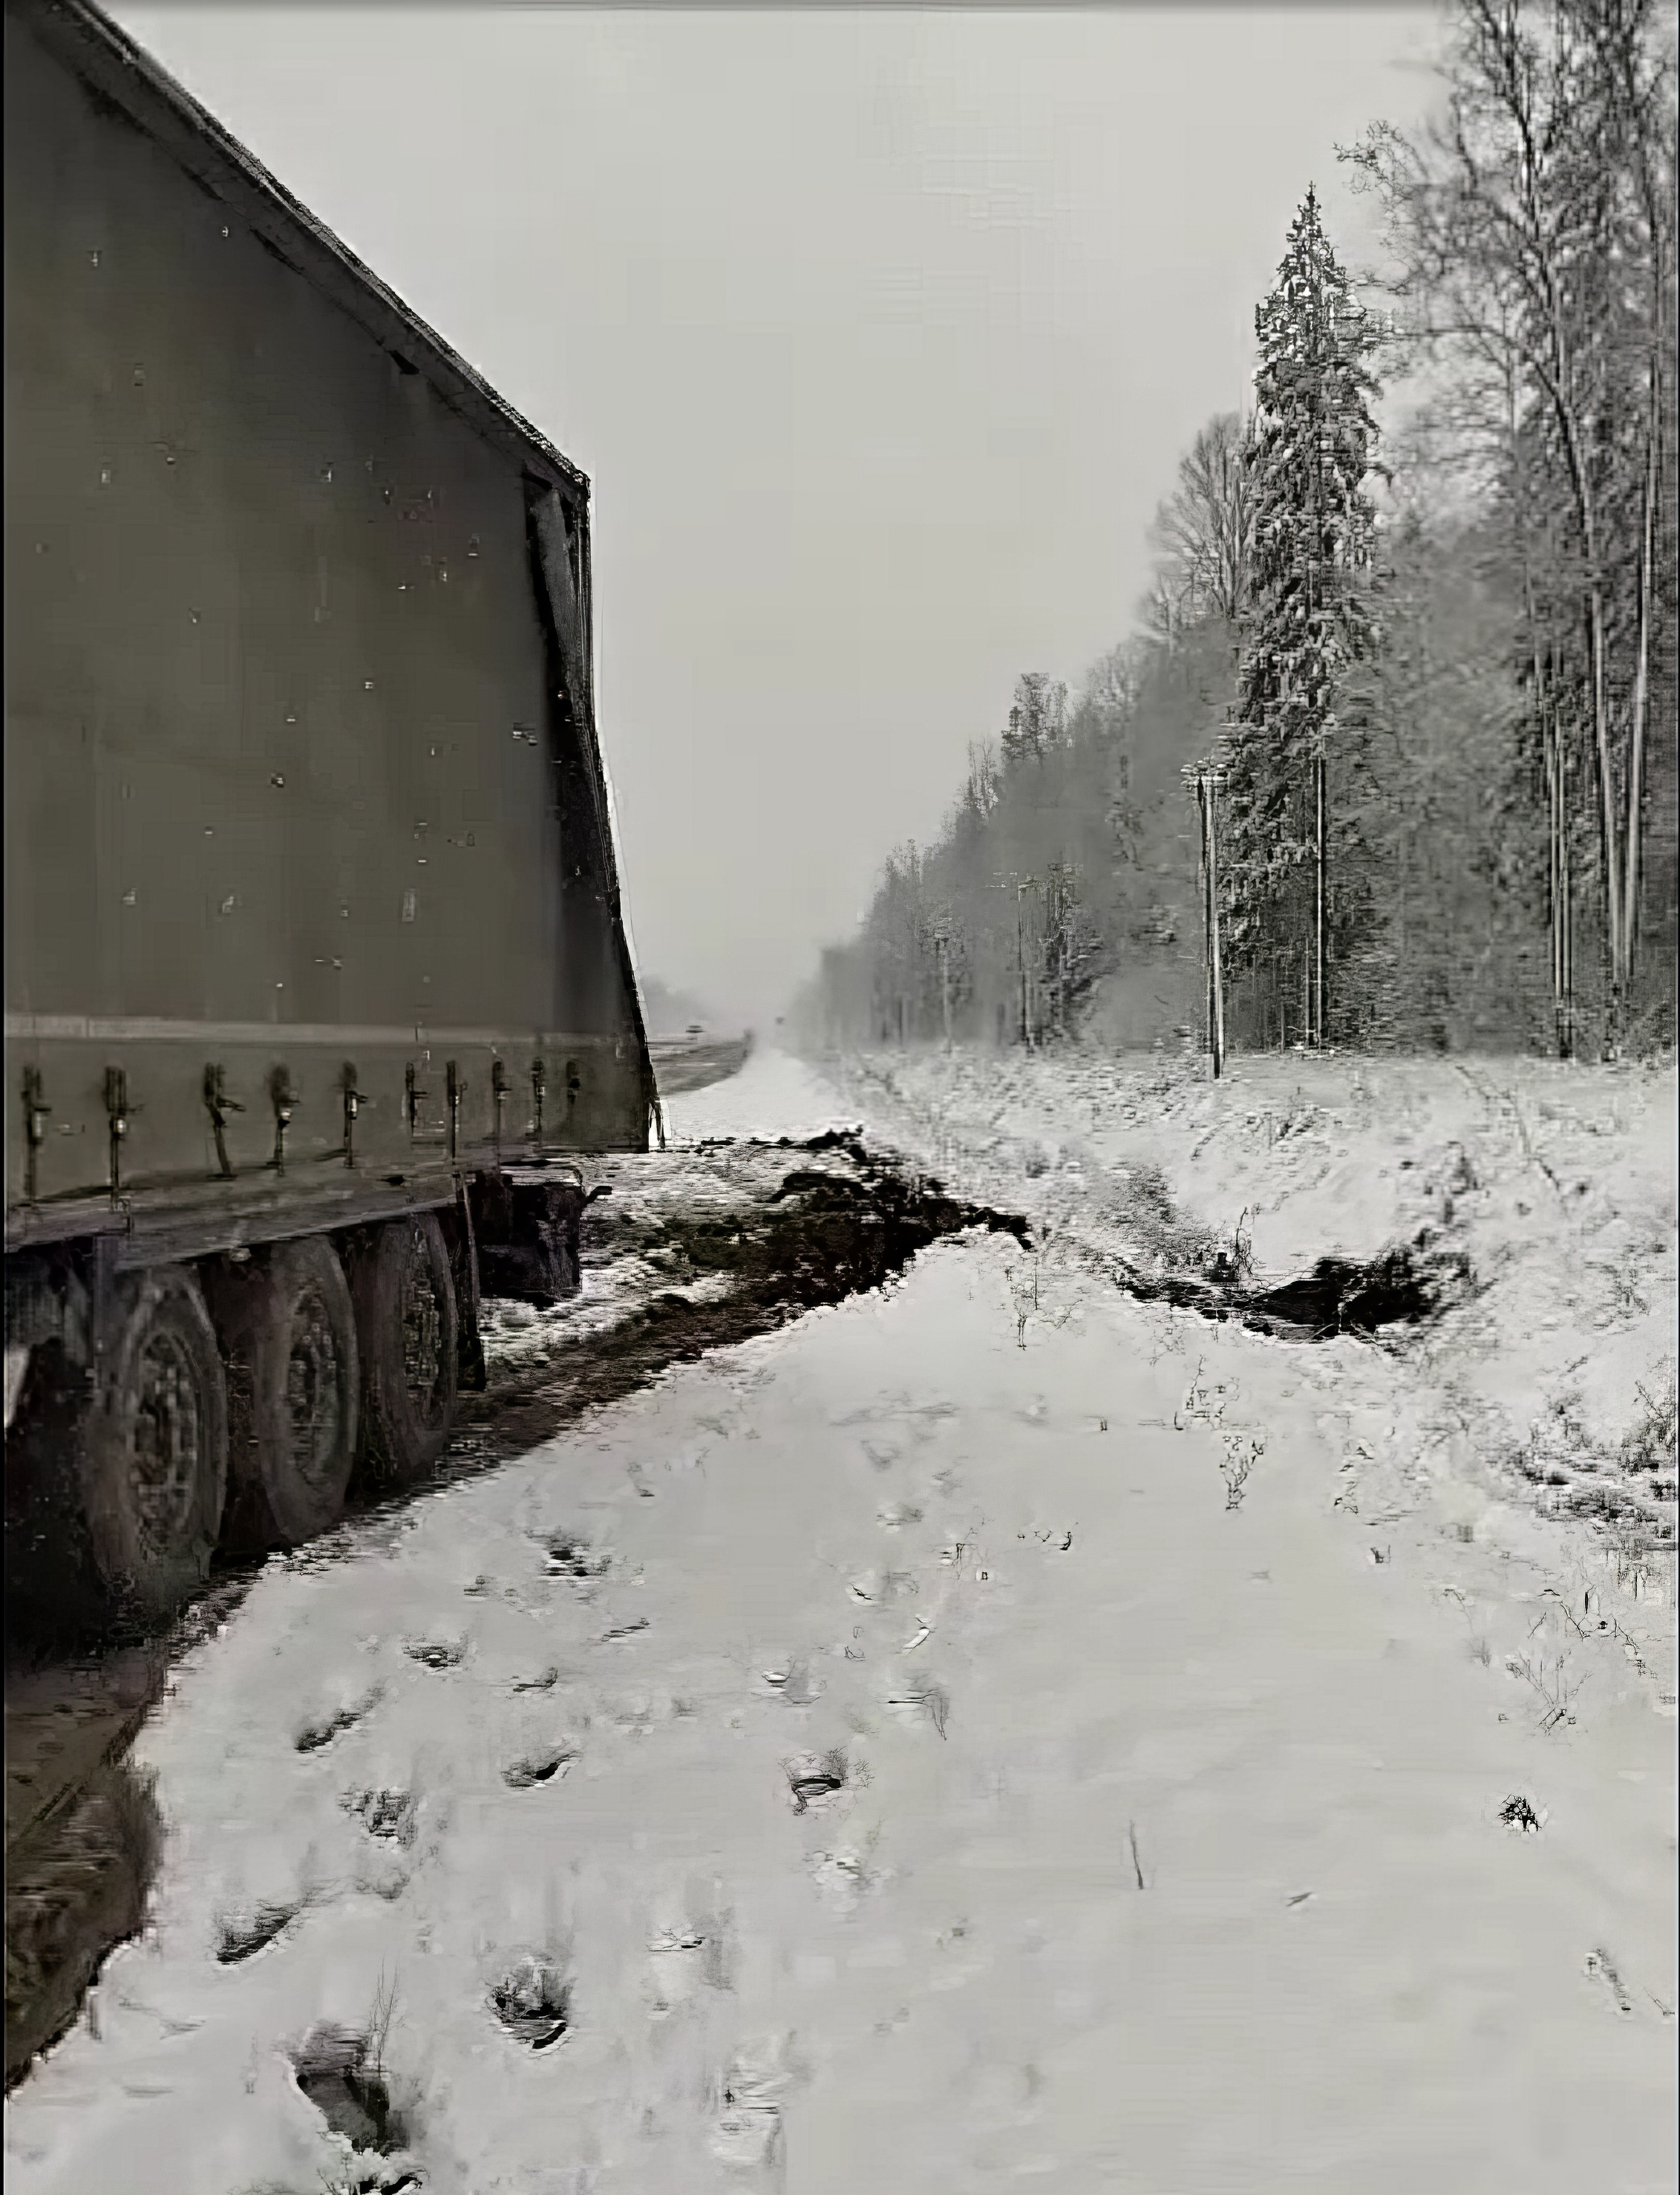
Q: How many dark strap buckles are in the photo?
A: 10